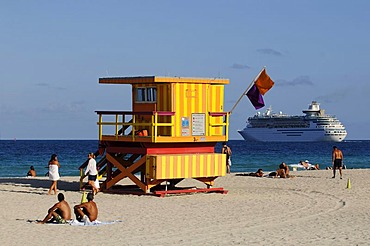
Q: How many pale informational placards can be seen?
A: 2